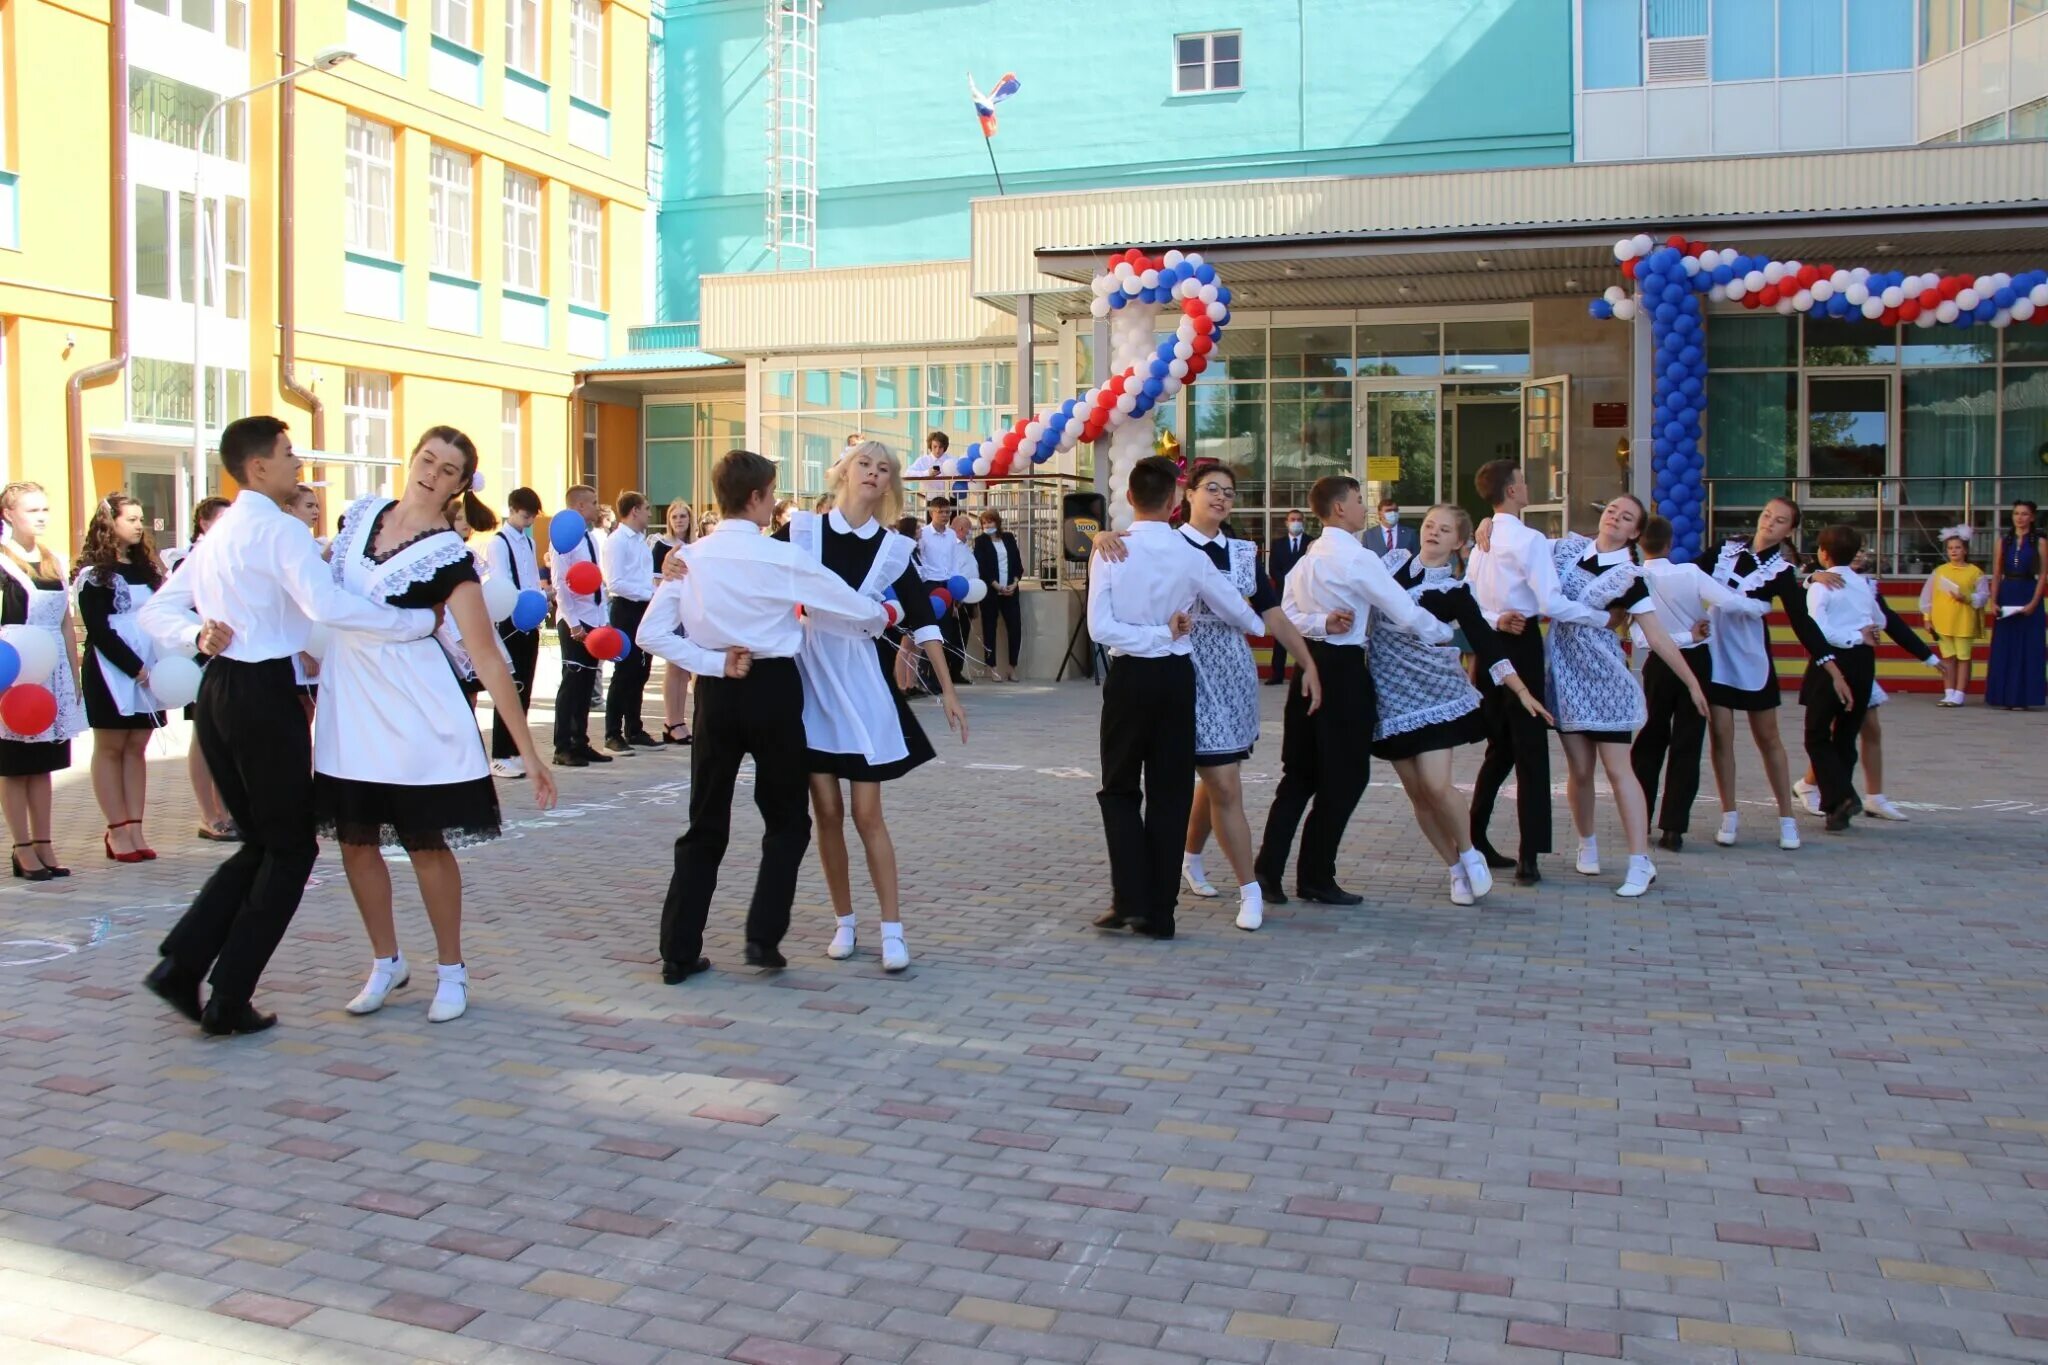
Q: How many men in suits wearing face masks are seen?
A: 2